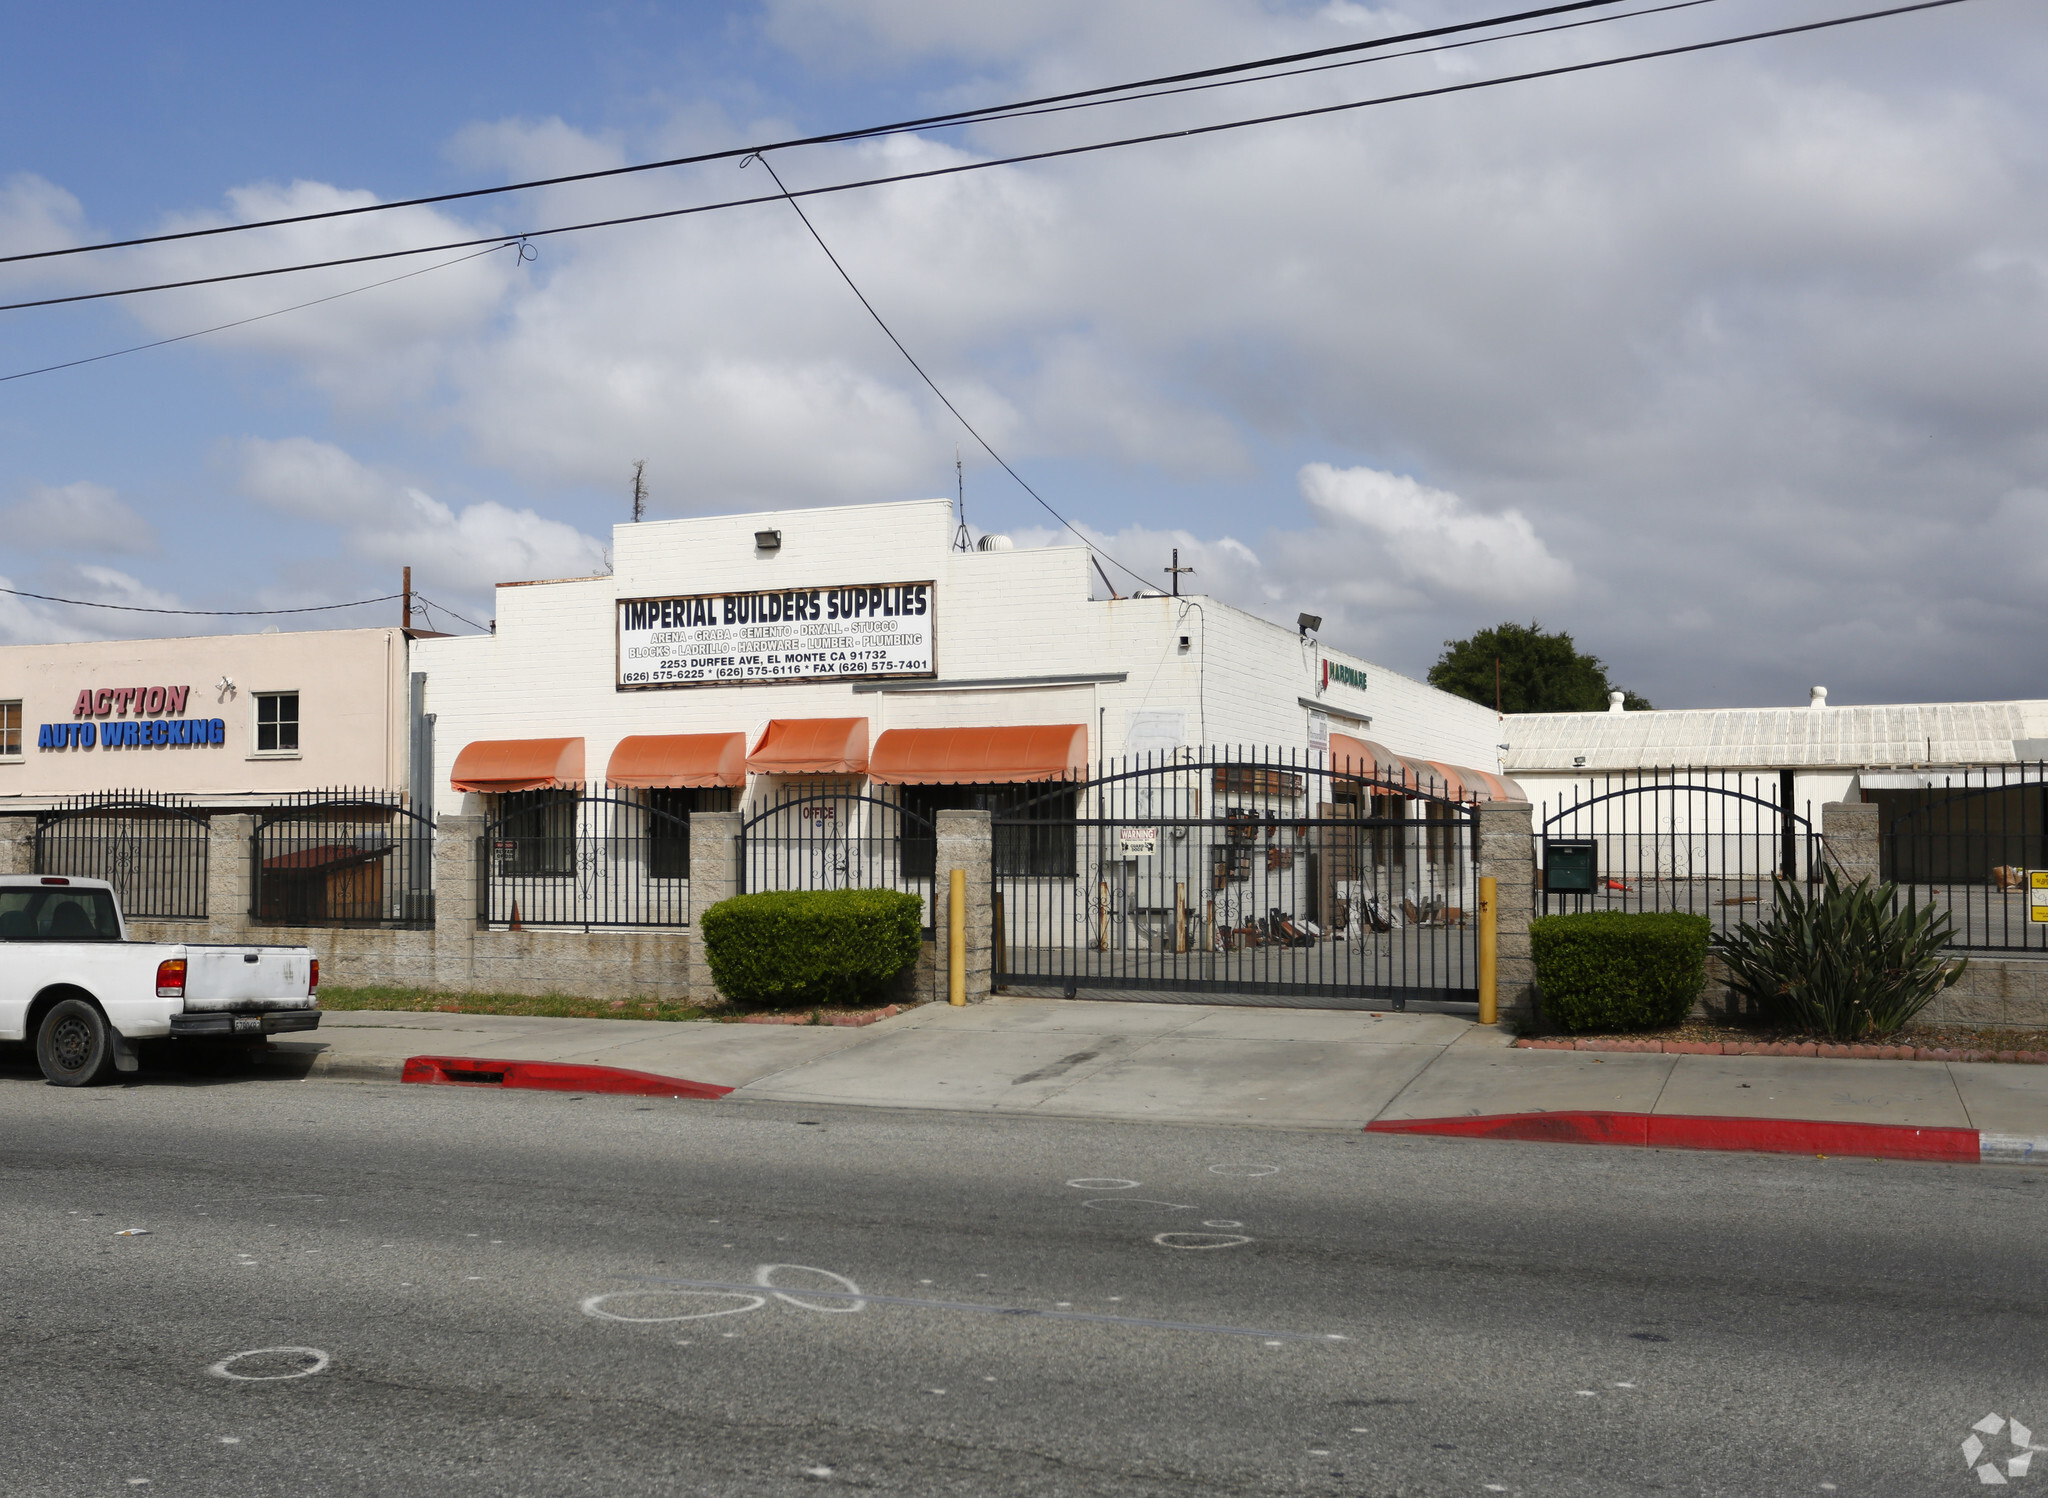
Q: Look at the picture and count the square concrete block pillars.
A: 7